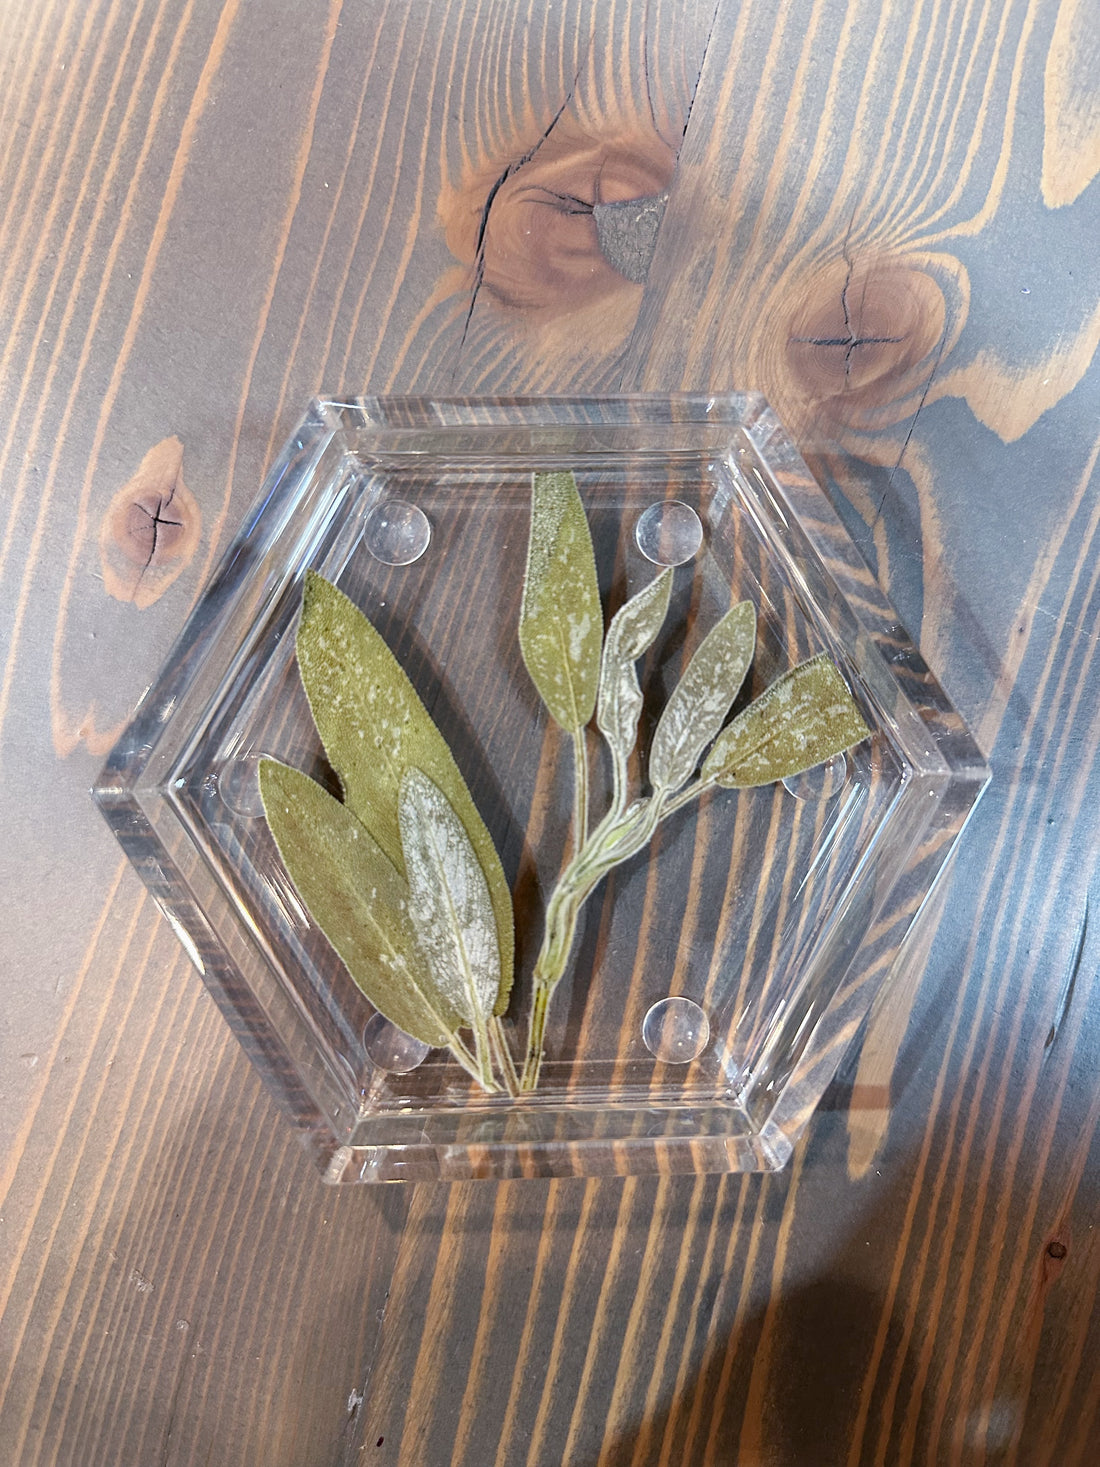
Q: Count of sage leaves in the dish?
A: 7